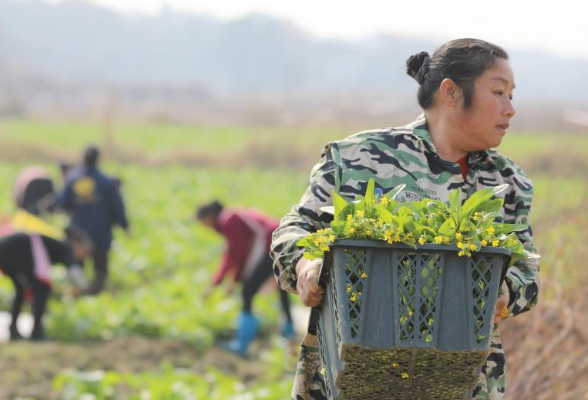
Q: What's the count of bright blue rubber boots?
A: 2